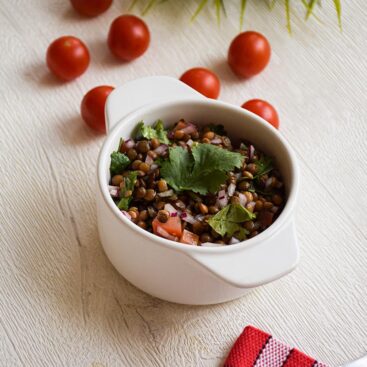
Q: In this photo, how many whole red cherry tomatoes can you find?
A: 7